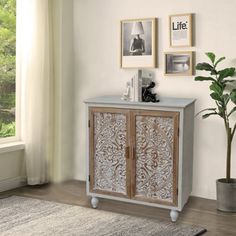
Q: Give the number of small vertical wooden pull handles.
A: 2